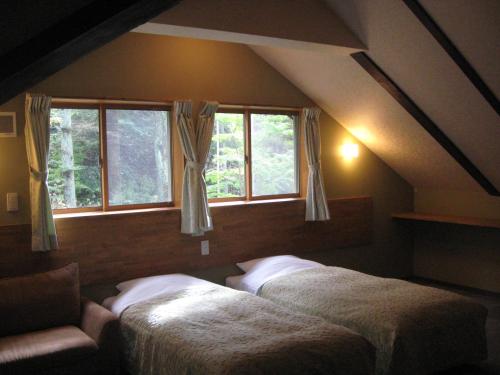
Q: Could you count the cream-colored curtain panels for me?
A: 4